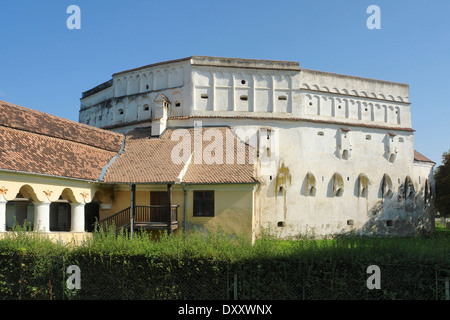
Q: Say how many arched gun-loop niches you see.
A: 7